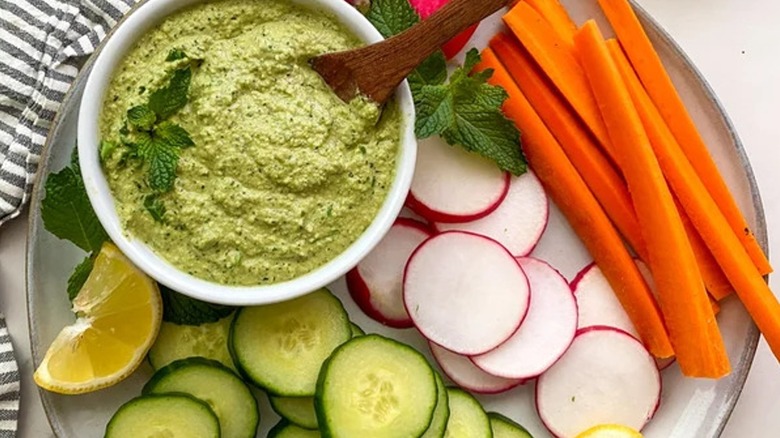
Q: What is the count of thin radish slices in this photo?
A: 8